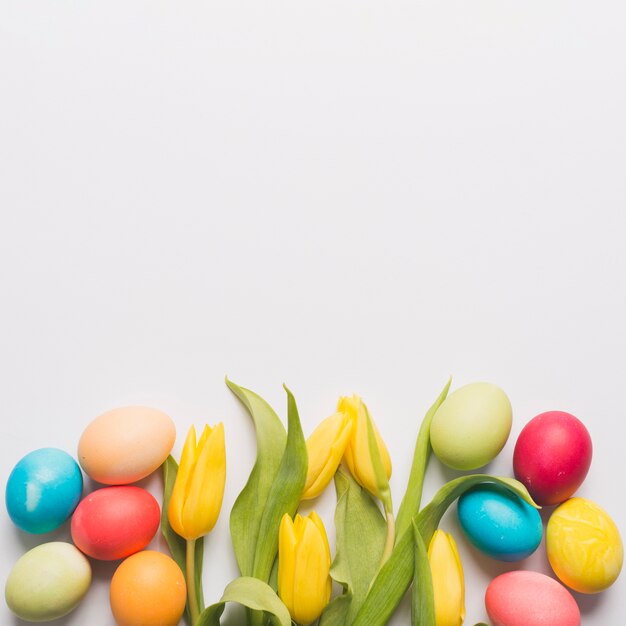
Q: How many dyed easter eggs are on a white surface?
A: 10